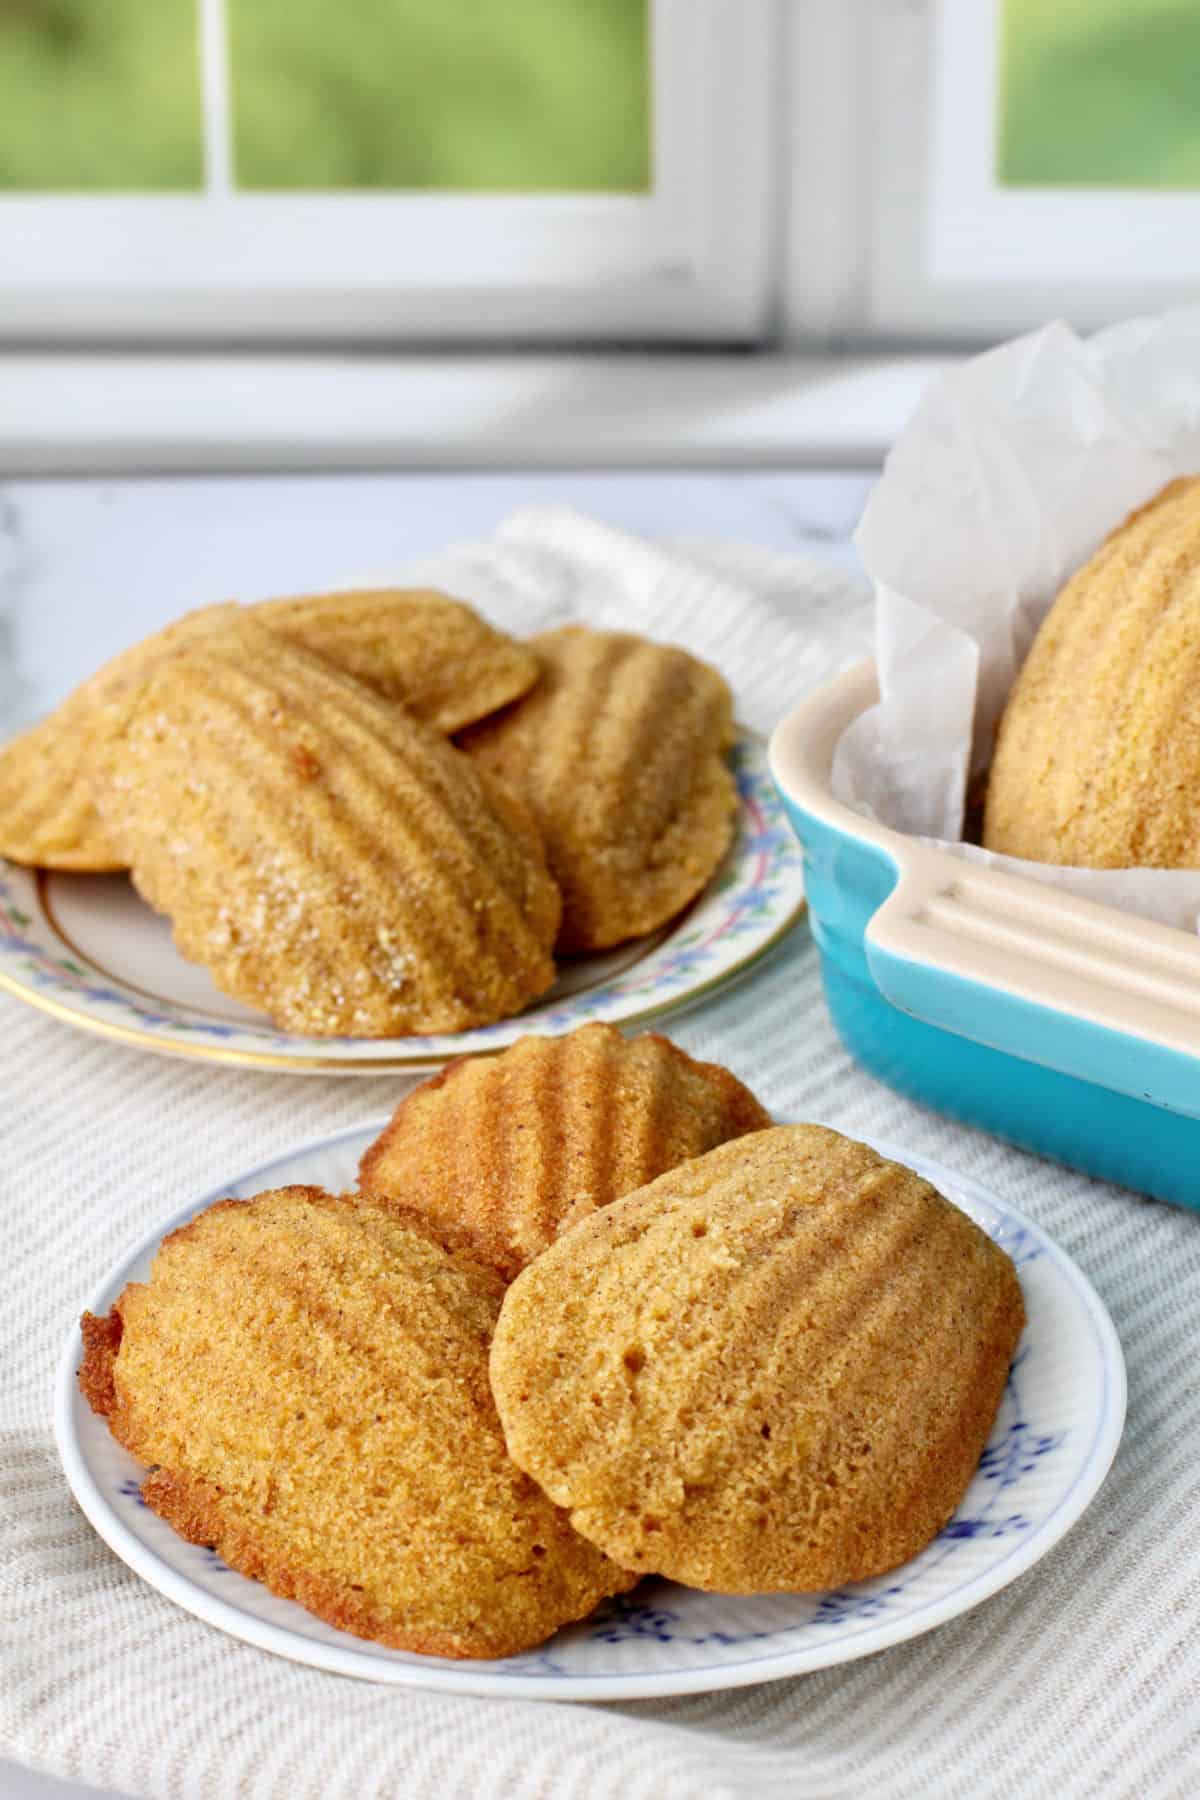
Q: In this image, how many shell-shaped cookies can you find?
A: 8